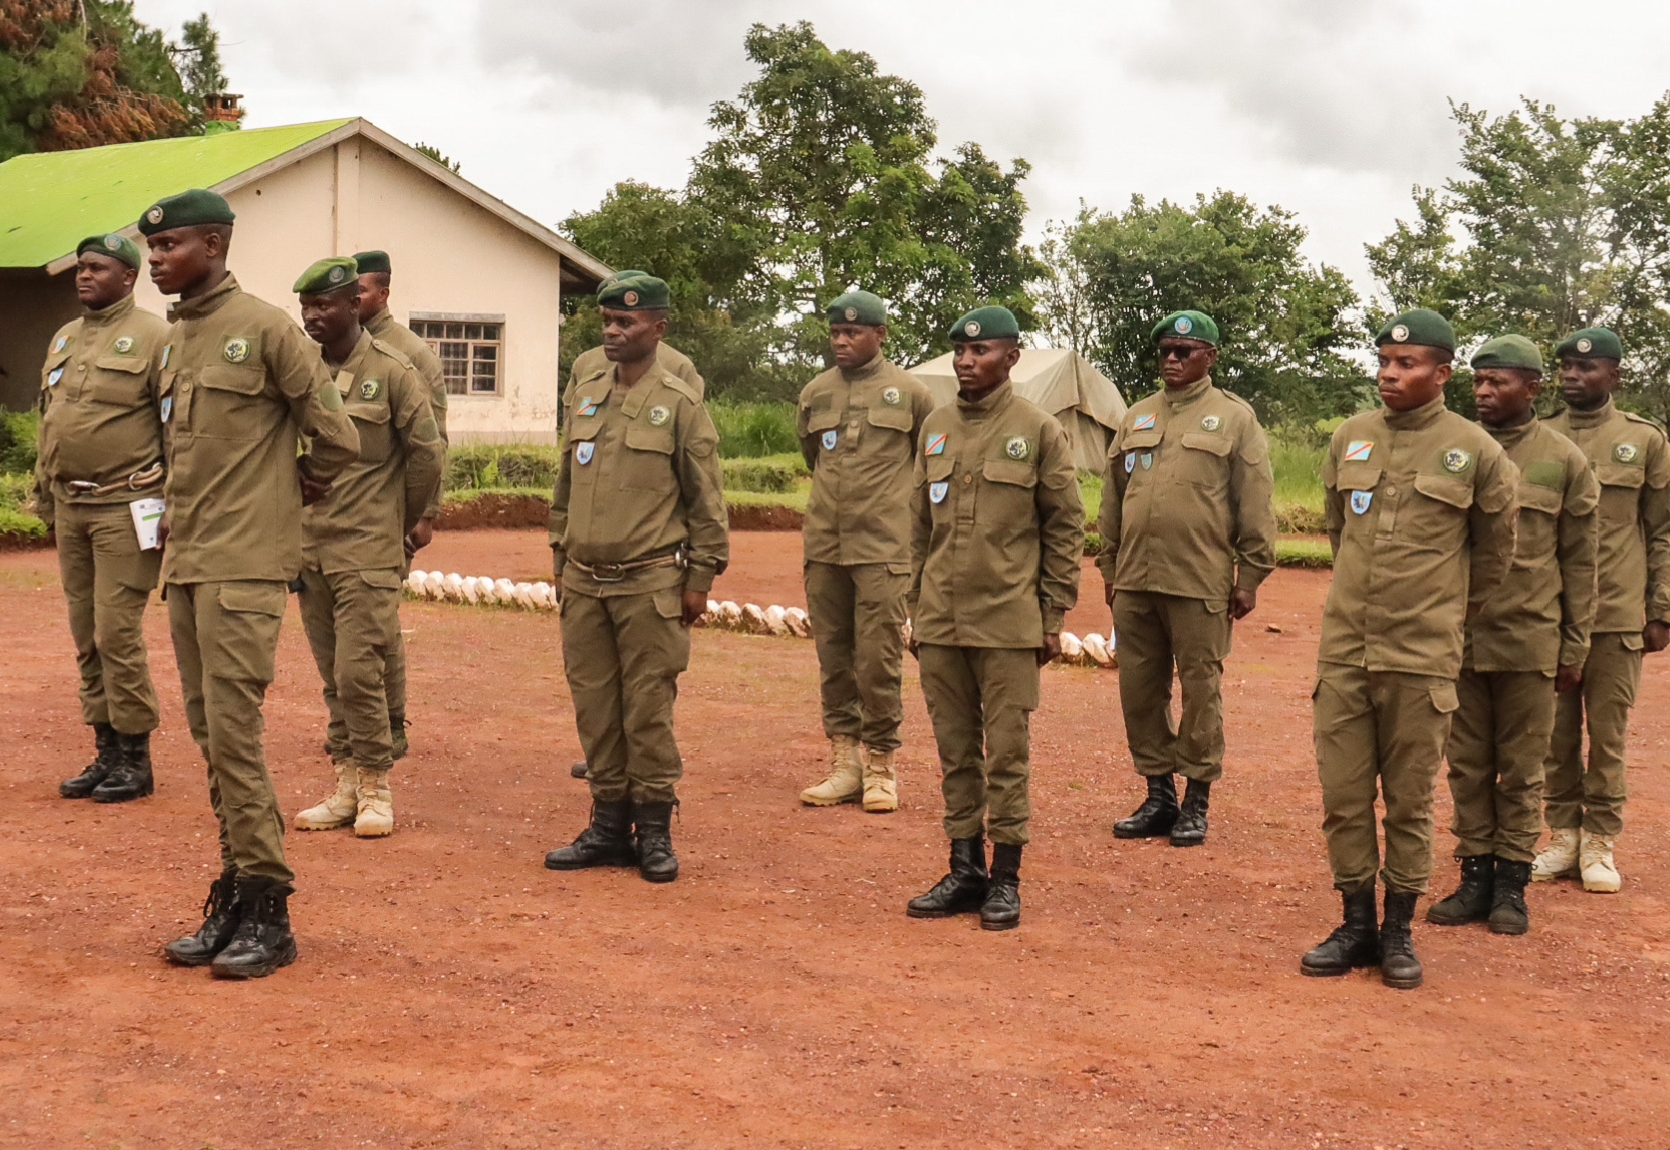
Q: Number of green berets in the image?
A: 12